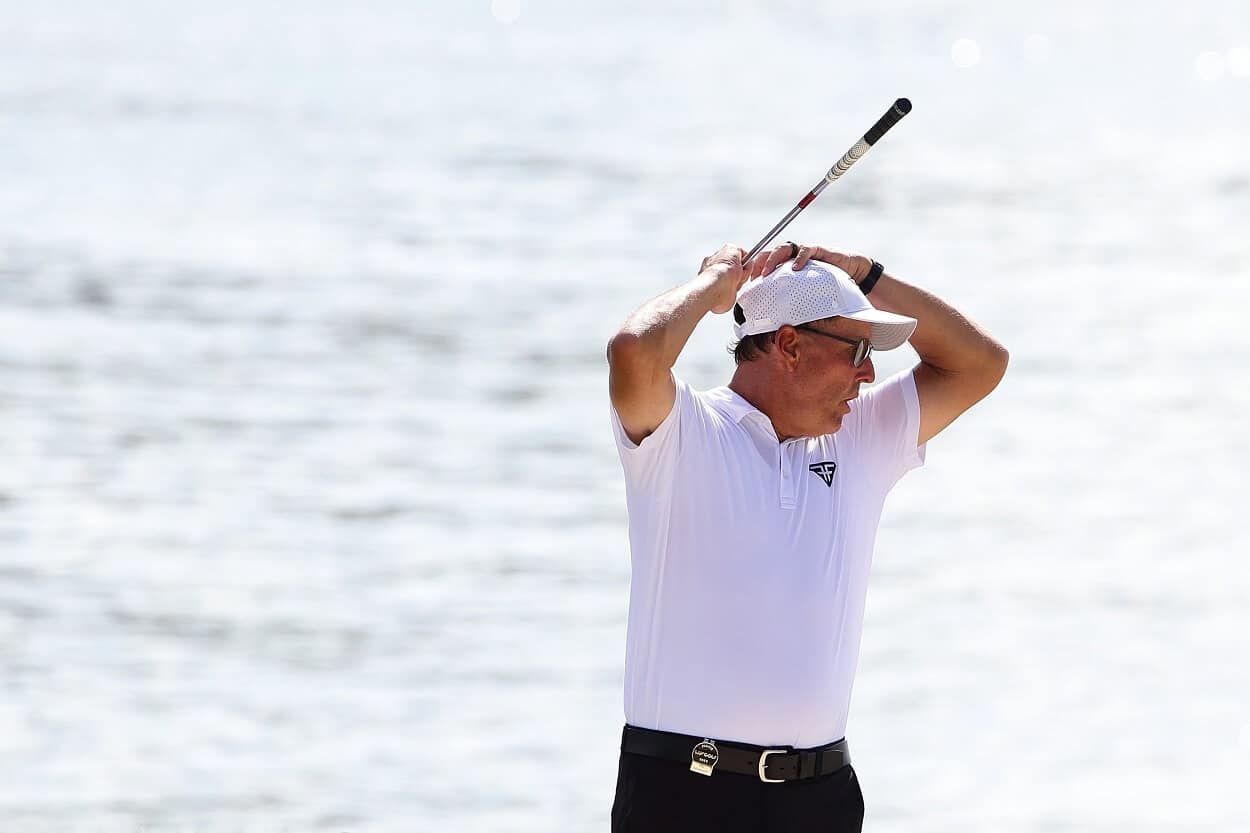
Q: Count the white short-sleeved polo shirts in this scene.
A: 1